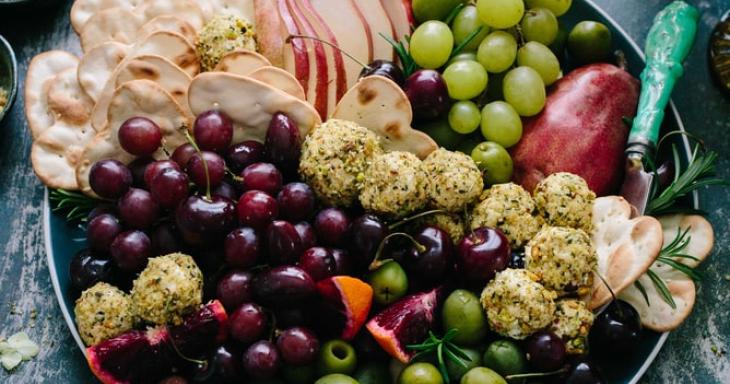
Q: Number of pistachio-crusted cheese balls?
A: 12